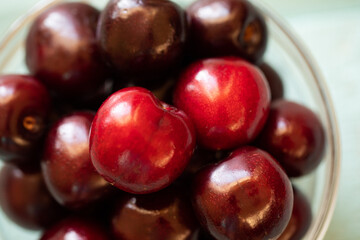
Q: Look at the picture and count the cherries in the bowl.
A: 14